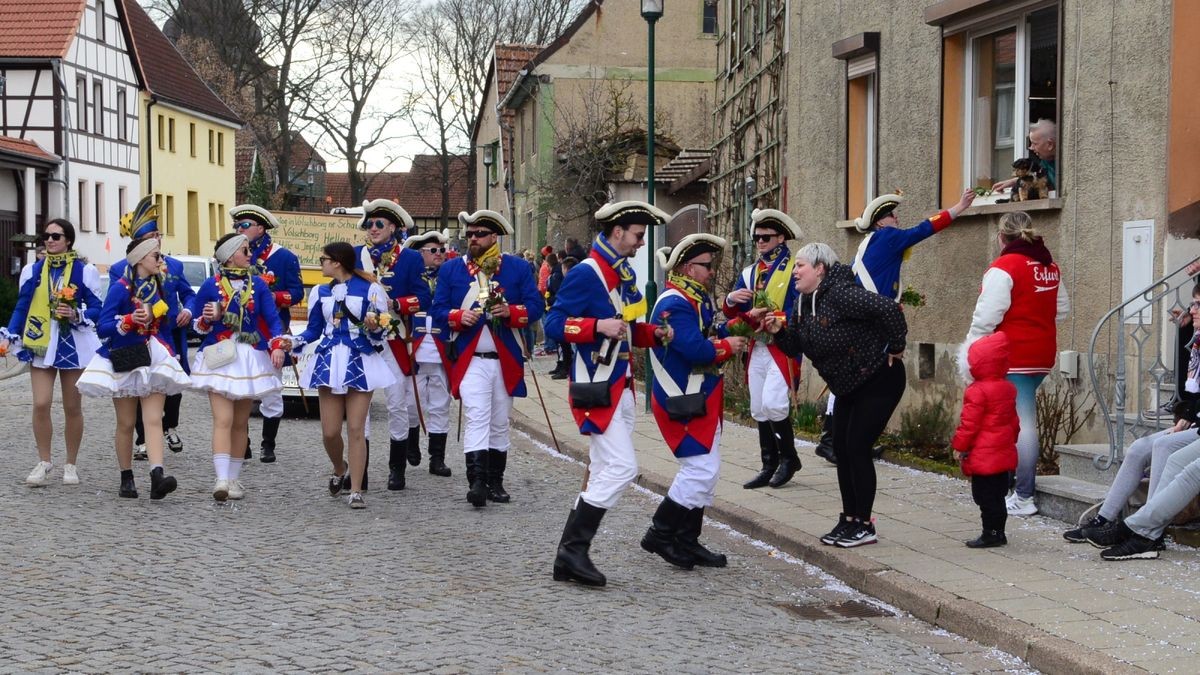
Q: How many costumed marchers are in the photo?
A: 13